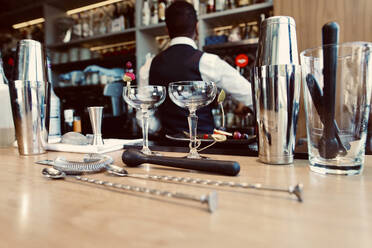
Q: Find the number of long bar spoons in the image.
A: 2